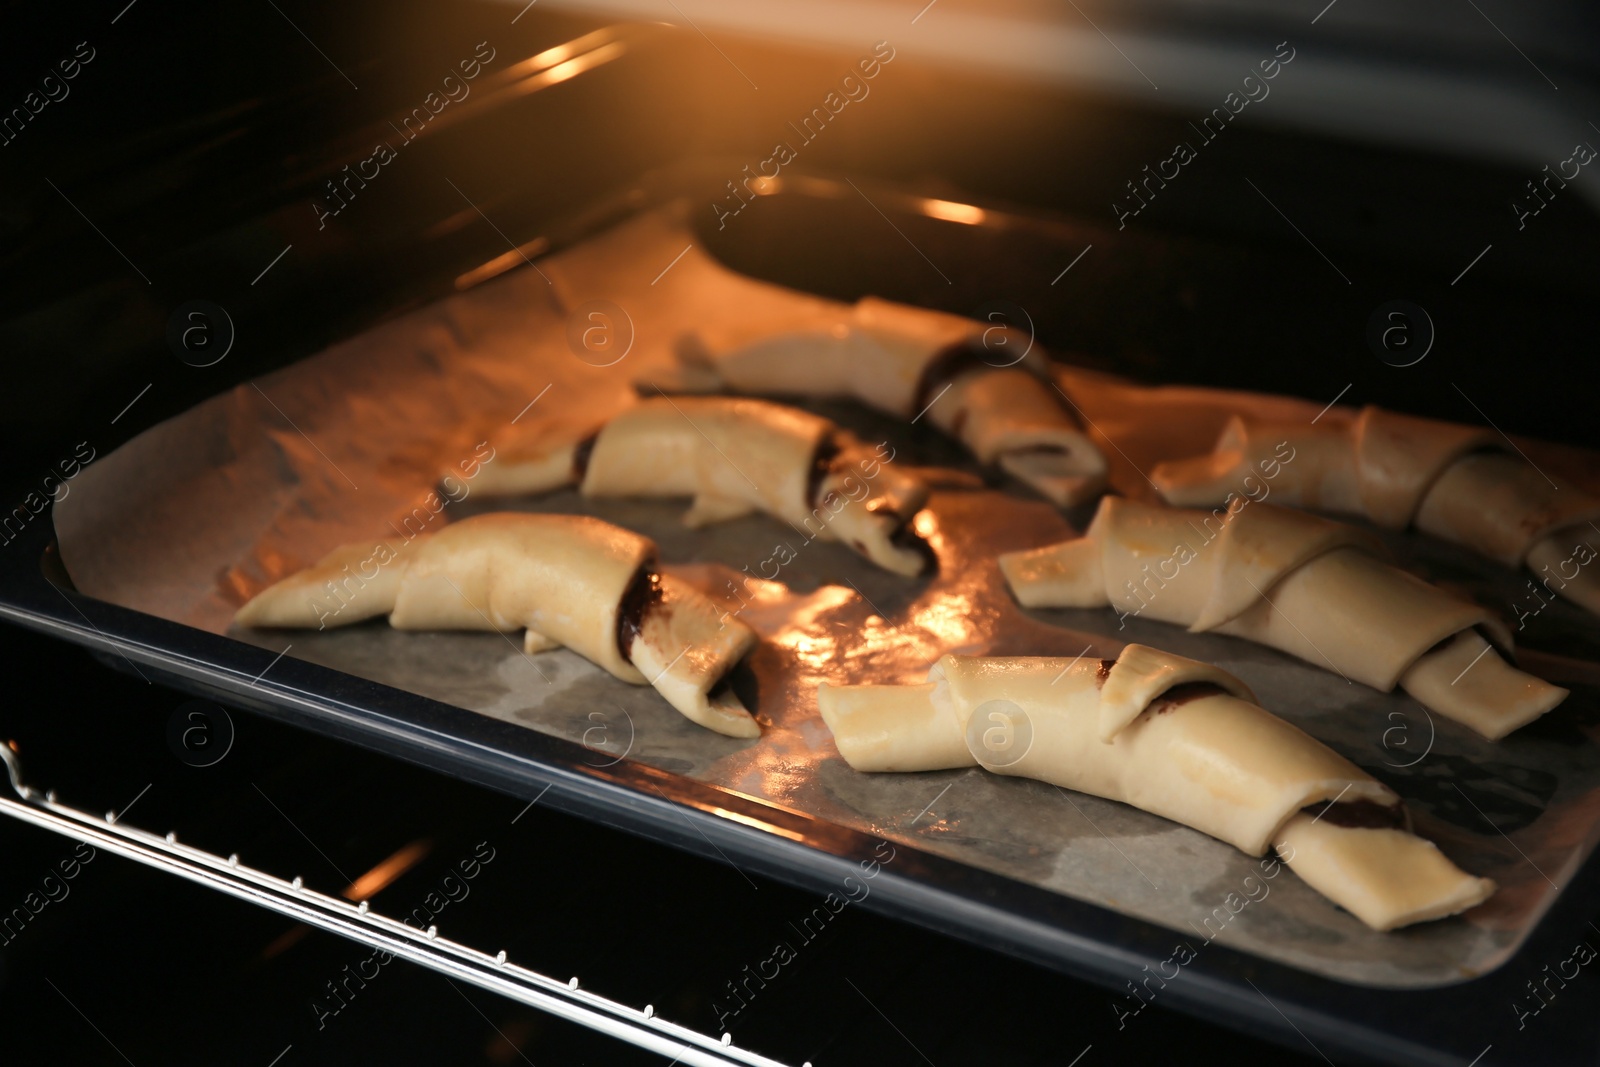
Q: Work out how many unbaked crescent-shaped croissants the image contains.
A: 6